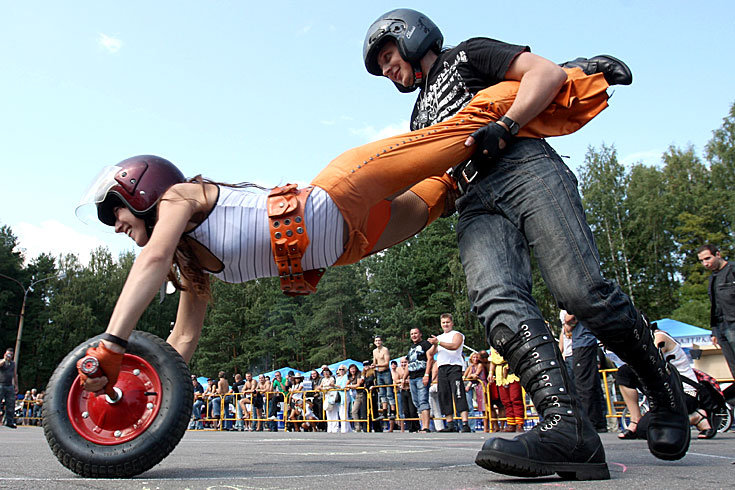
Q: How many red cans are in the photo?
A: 0